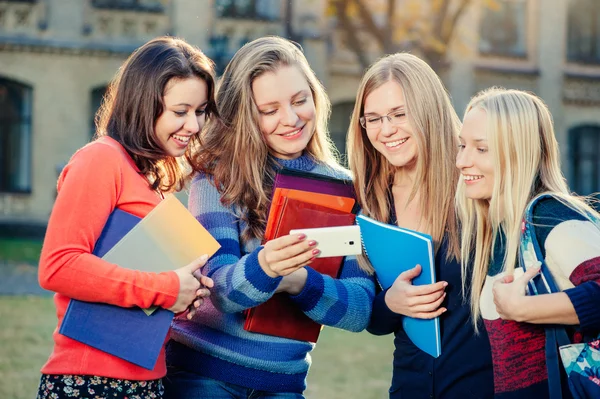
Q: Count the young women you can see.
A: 4